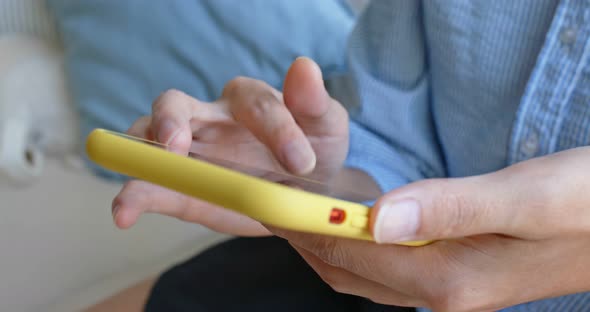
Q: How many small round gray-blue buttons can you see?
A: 2